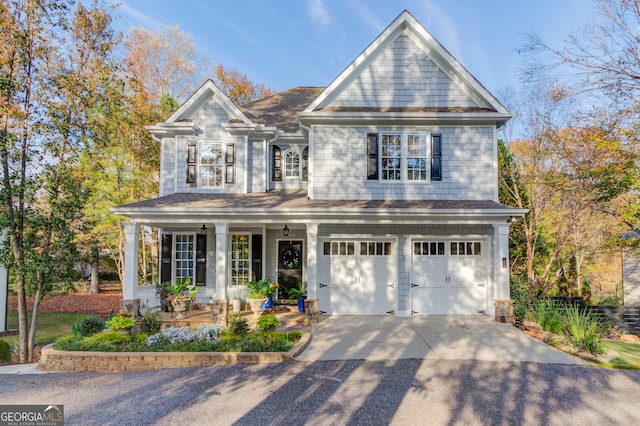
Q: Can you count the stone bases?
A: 4